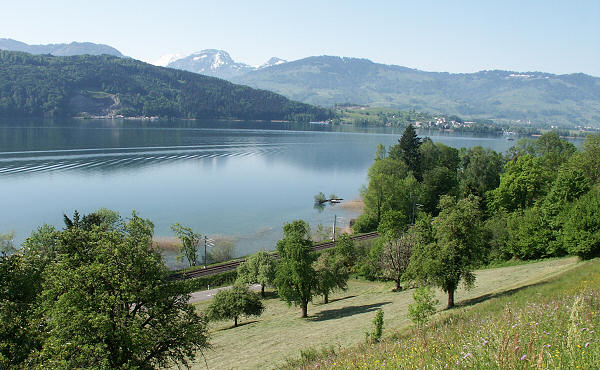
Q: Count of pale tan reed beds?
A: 2